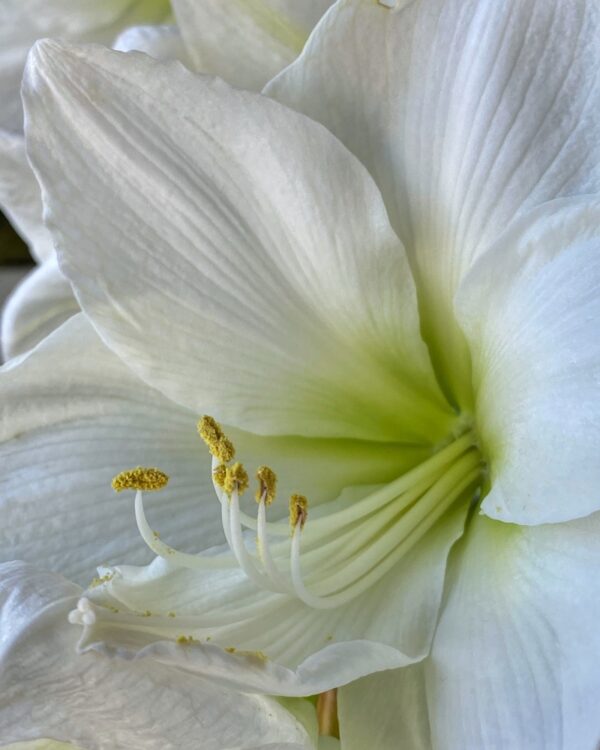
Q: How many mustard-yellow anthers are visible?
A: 6